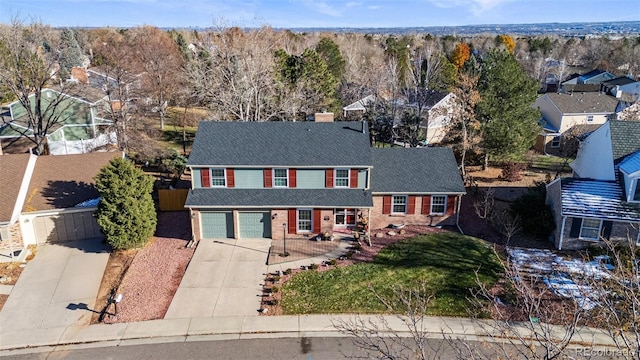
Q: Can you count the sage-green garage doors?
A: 2